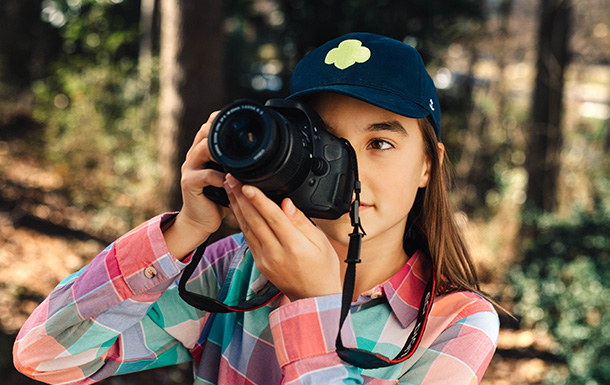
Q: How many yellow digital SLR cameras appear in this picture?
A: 0